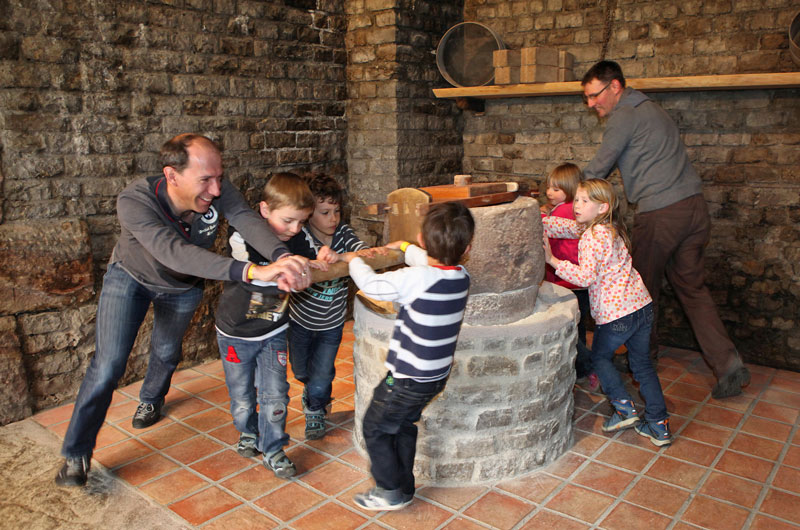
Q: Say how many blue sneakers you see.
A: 2